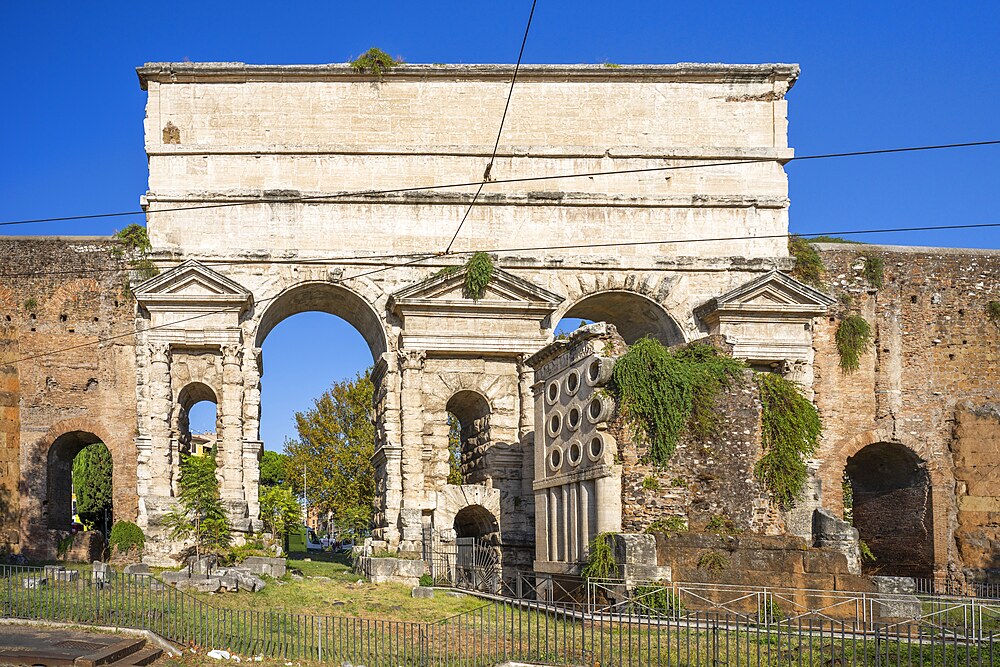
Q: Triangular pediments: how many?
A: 3